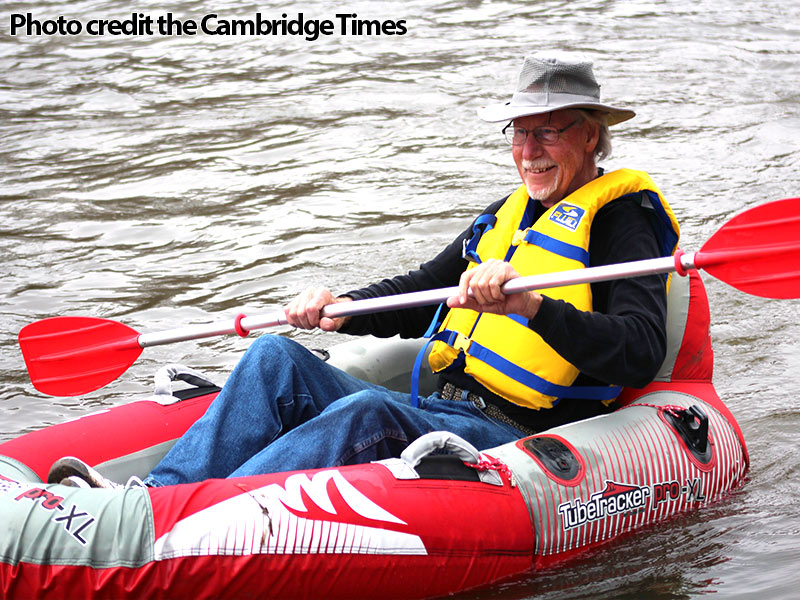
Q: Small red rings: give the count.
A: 2